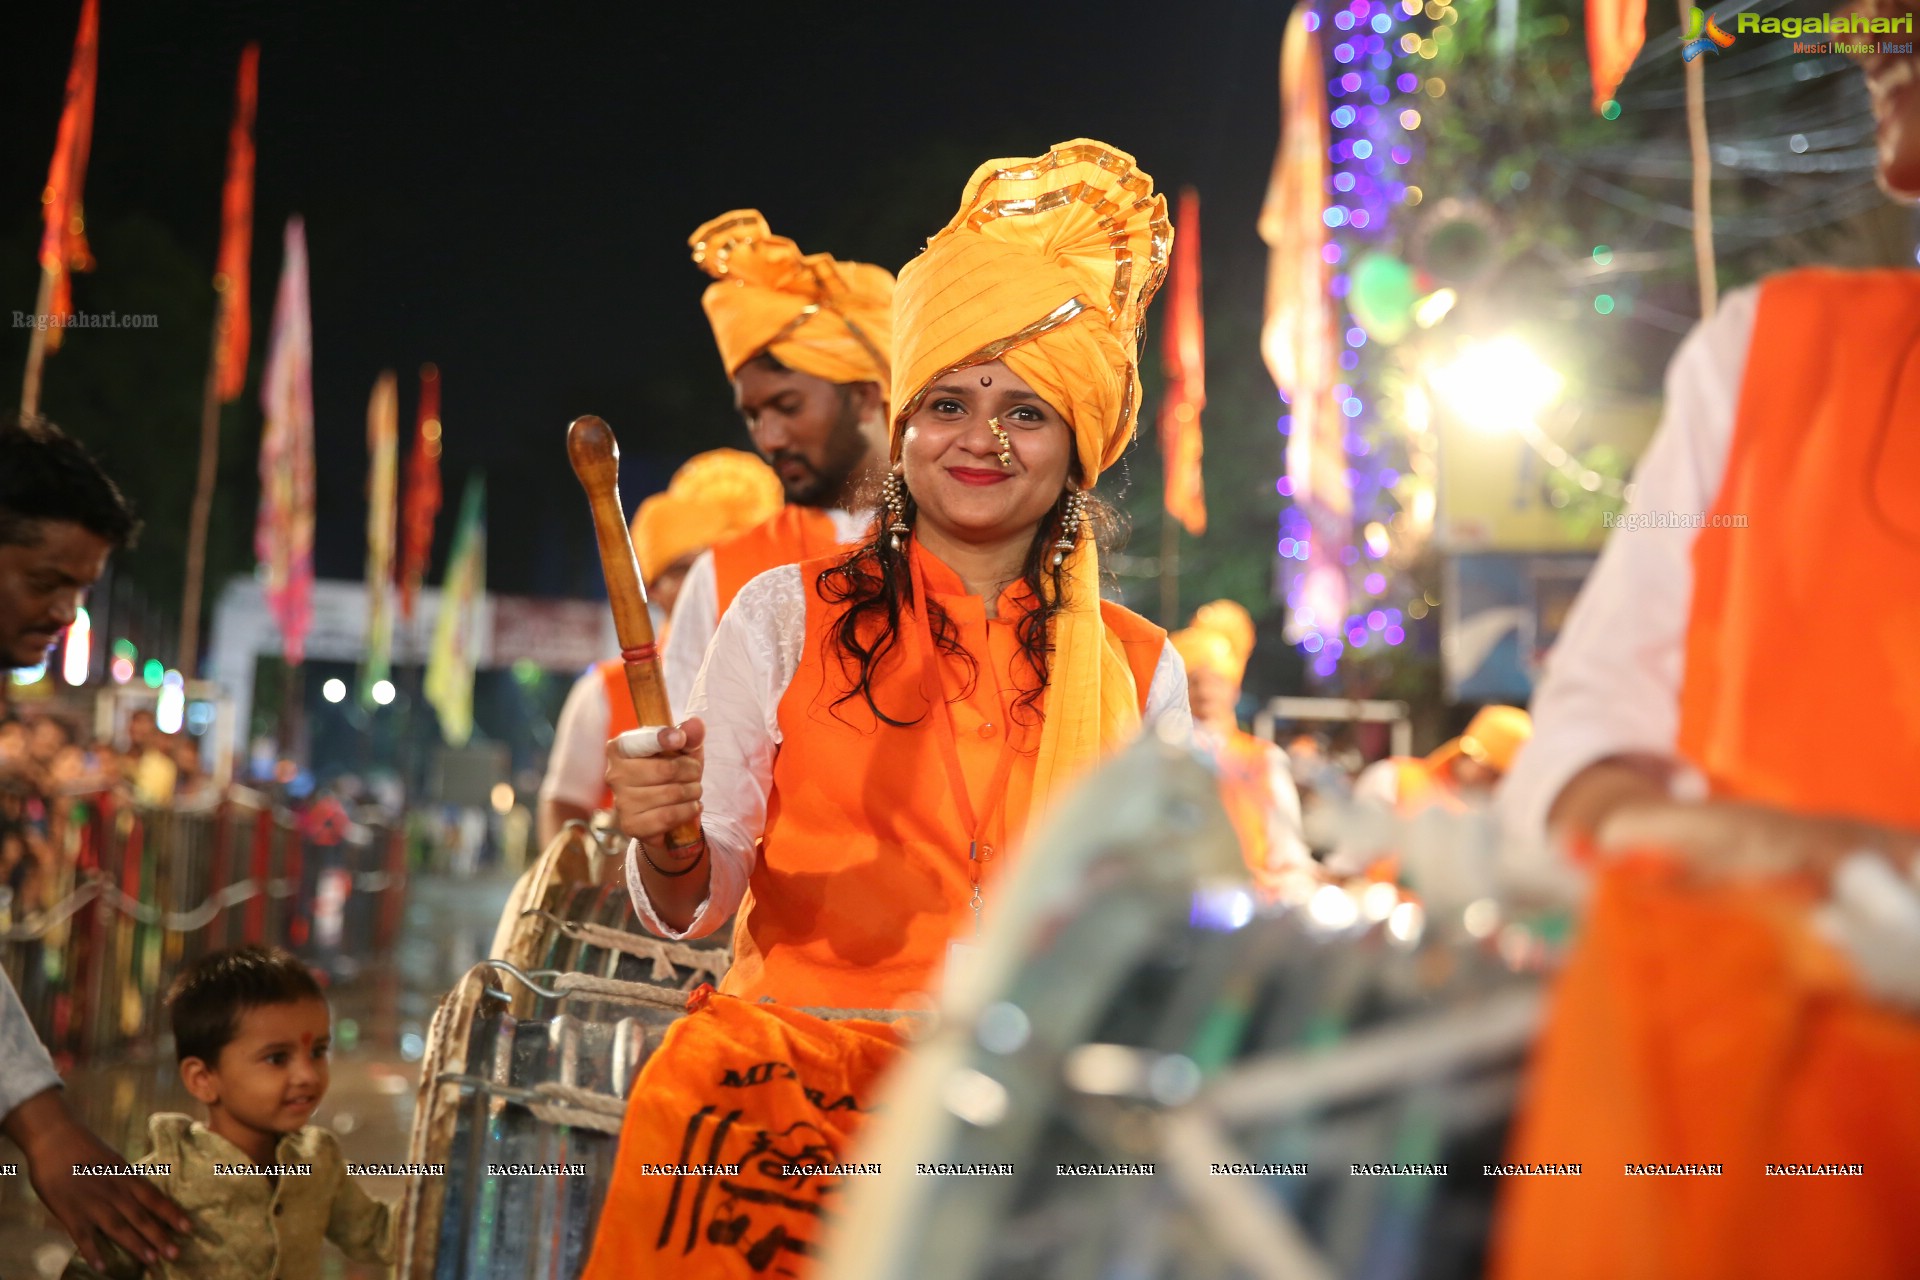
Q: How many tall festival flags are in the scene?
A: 9